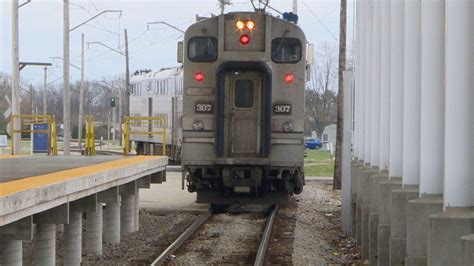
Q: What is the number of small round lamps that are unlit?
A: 2